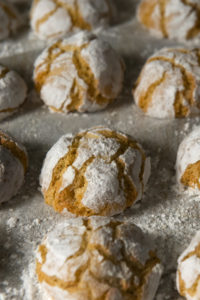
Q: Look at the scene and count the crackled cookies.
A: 11